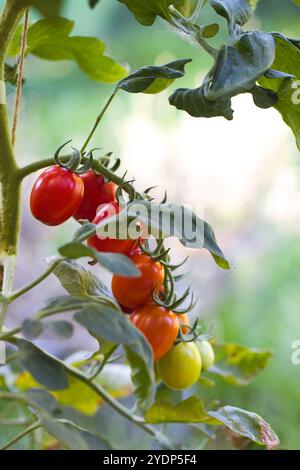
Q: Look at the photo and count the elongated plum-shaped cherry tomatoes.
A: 8